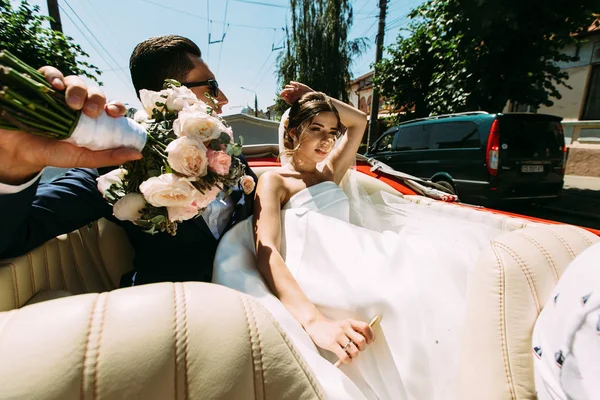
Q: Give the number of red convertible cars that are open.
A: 1